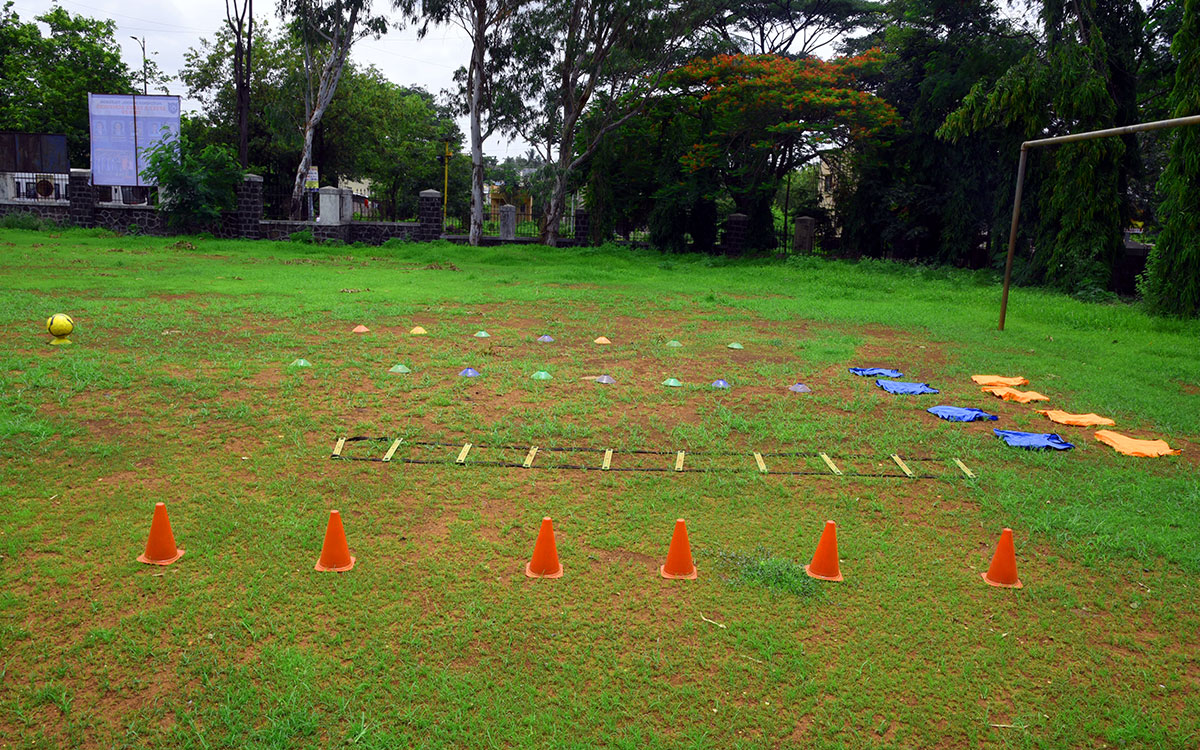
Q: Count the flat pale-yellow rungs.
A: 10